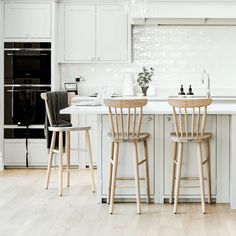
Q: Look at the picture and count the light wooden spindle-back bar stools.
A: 3